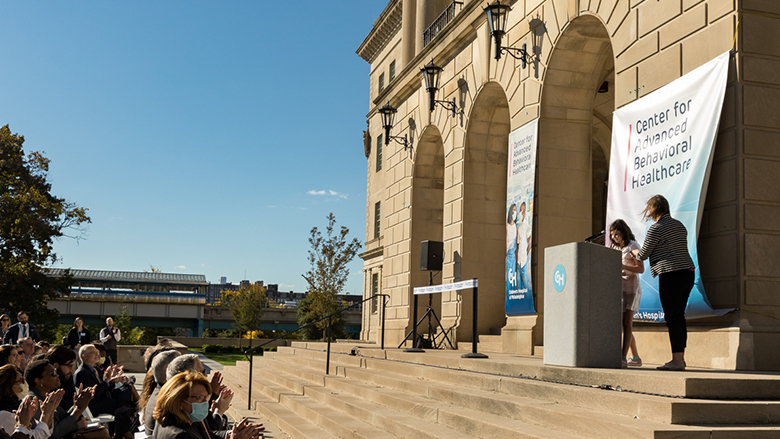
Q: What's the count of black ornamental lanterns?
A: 3